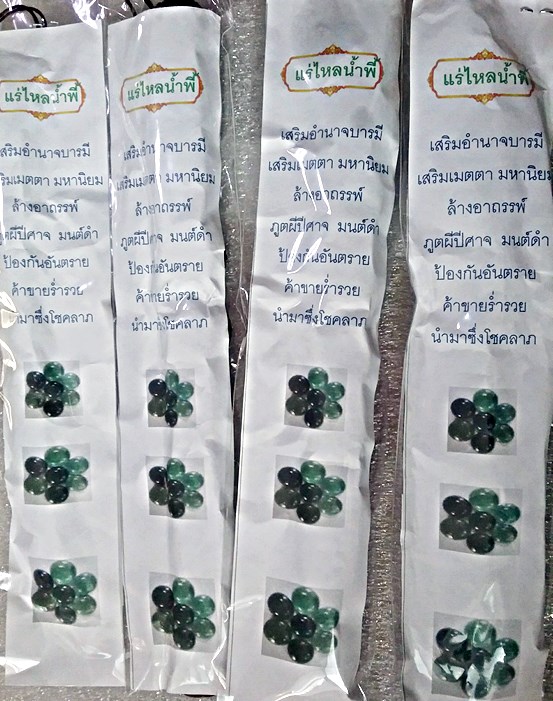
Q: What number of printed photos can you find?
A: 12